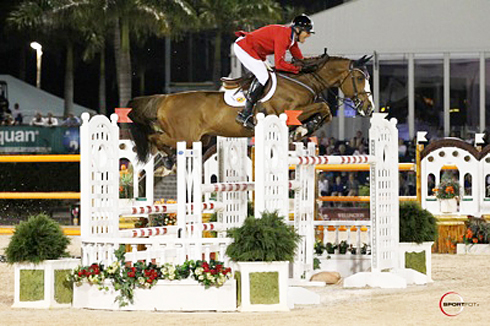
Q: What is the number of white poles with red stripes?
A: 4